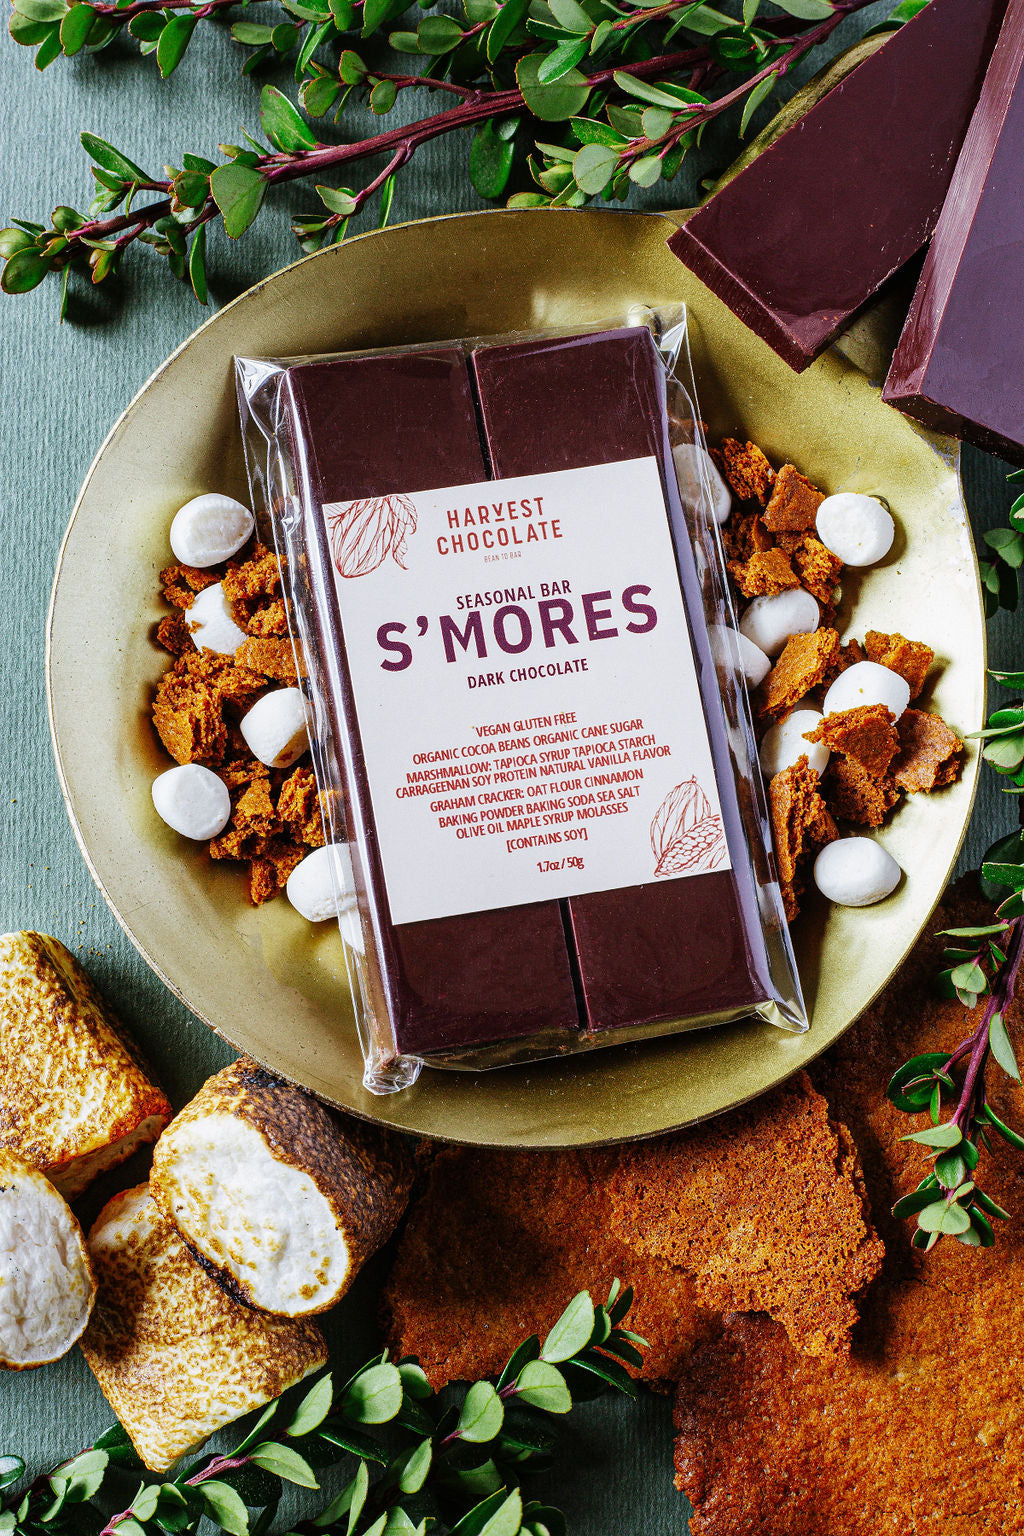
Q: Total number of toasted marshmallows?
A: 4